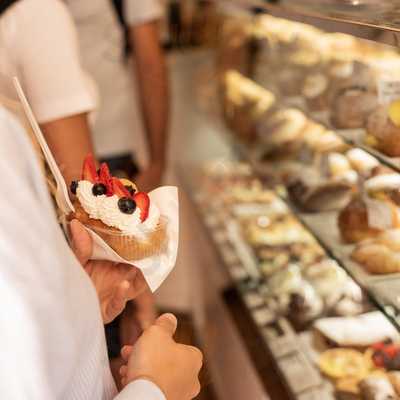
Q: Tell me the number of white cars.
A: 0